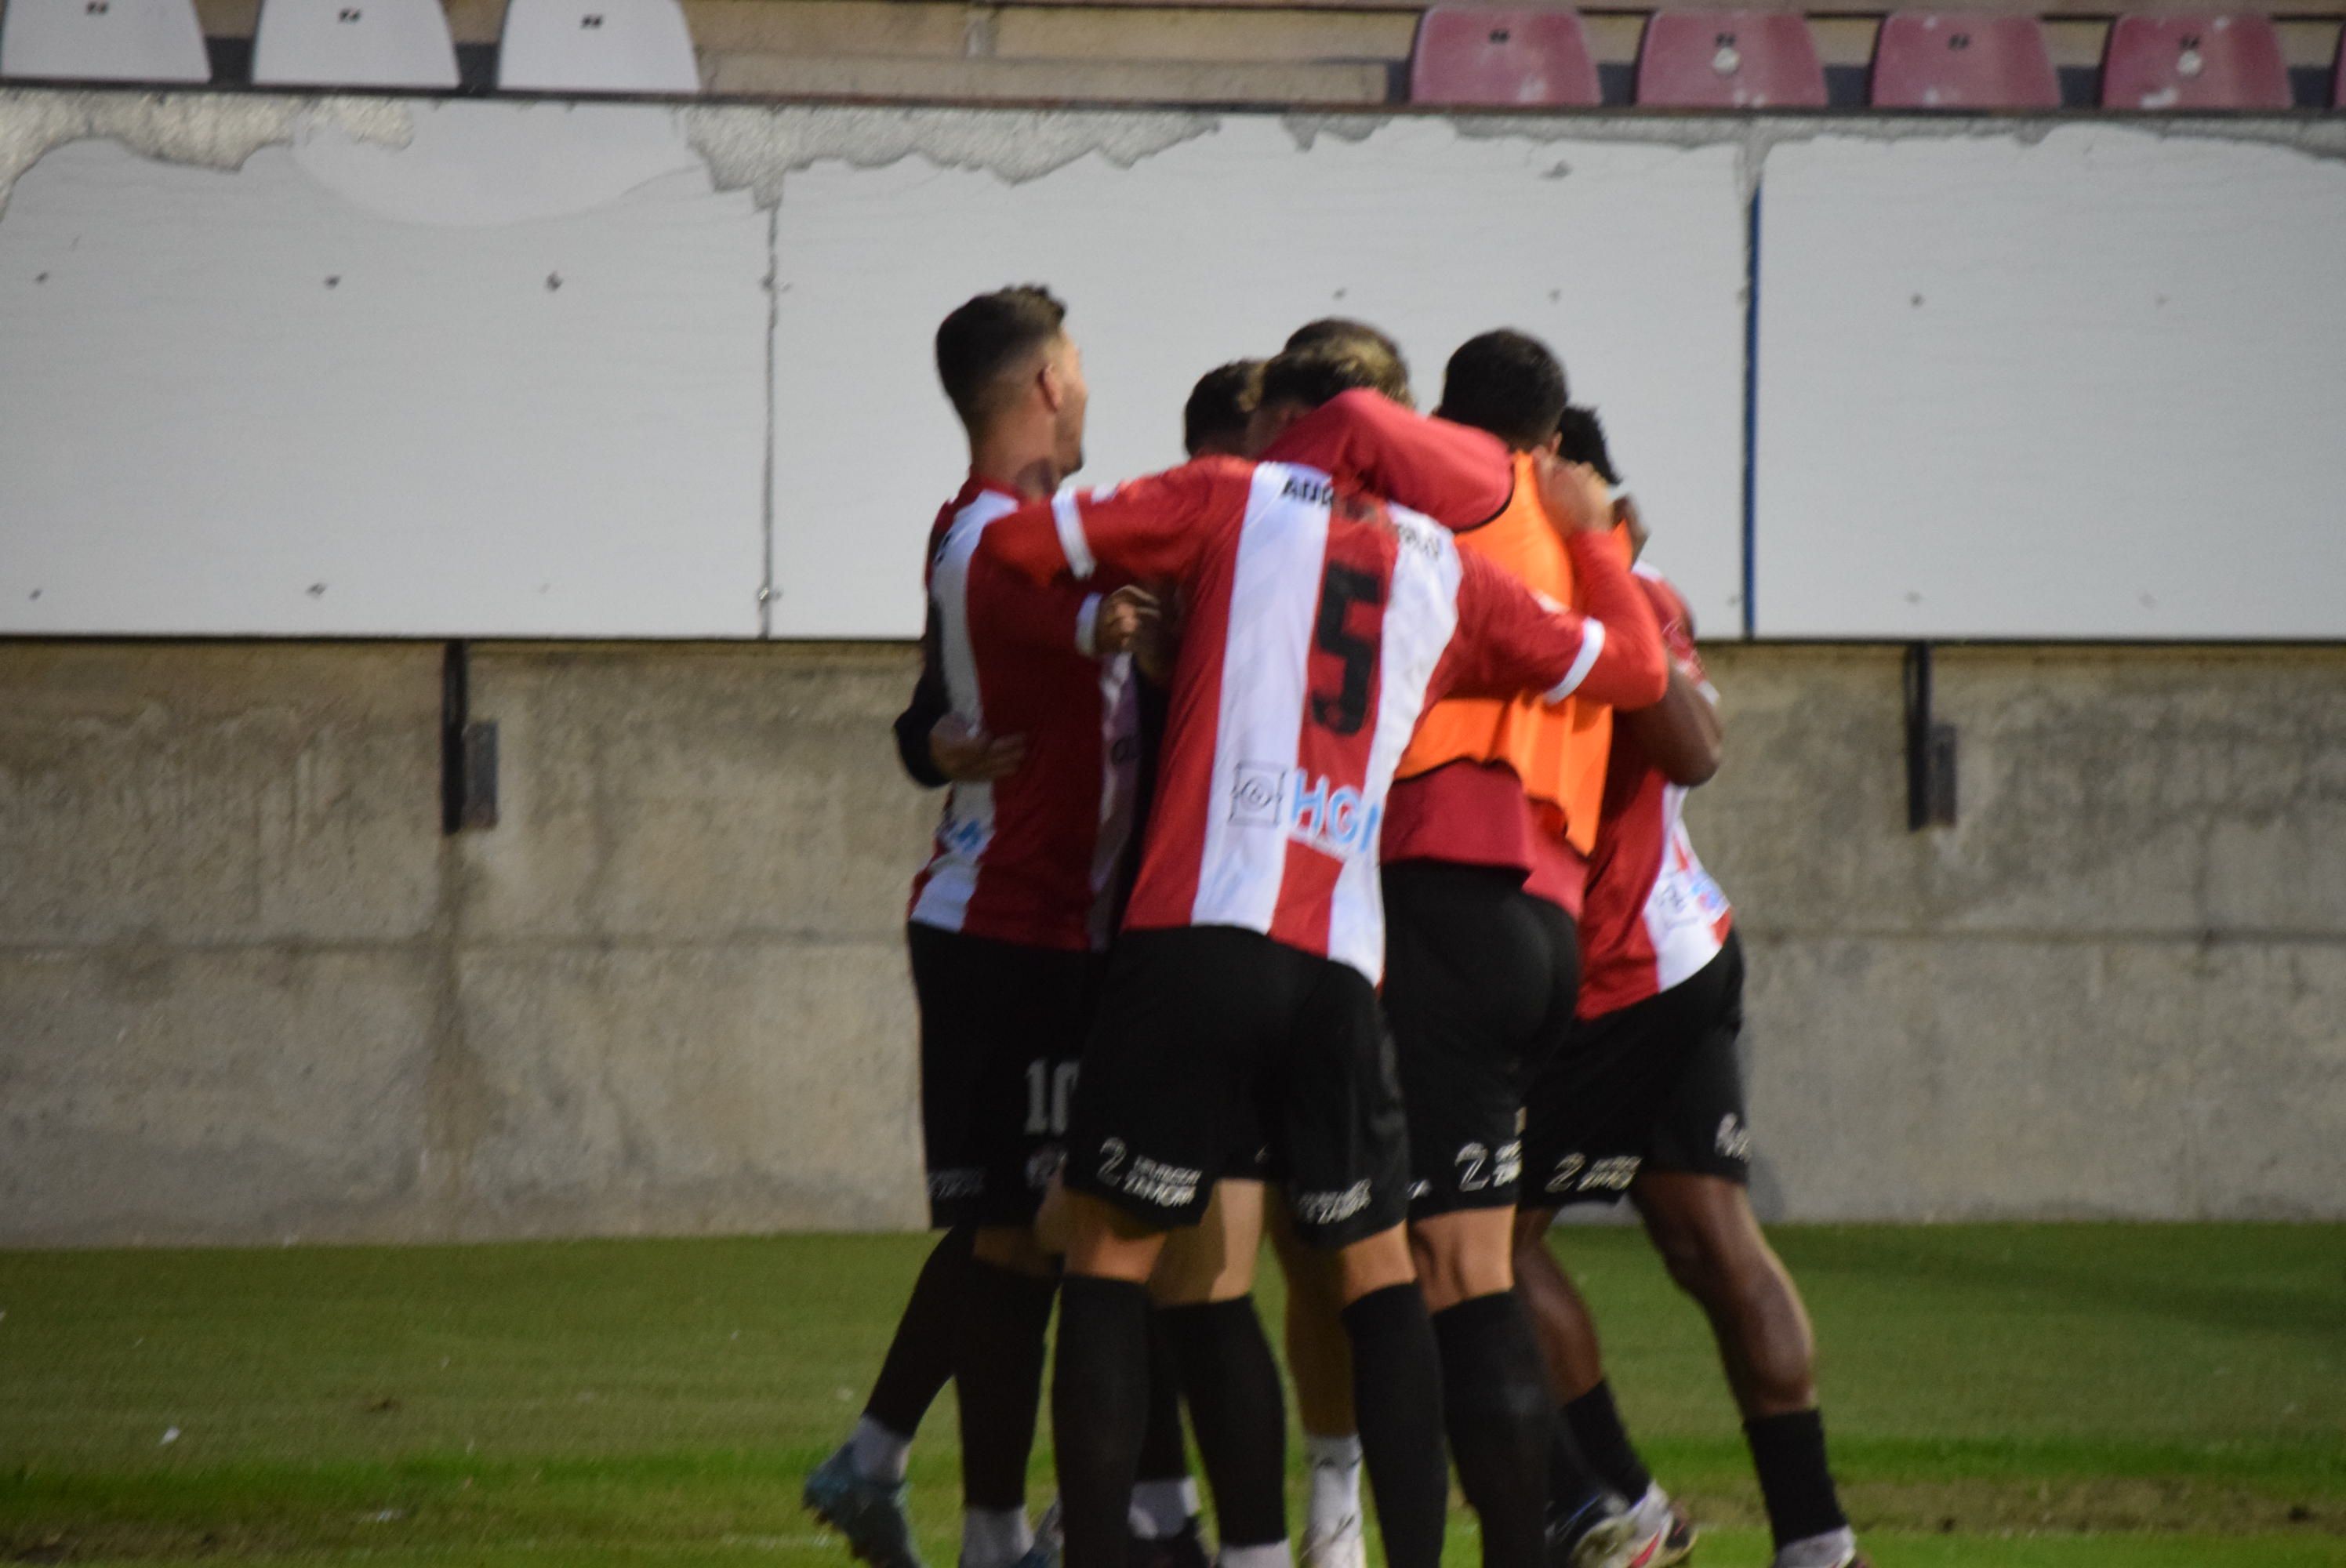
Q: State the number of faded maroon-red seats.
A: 4